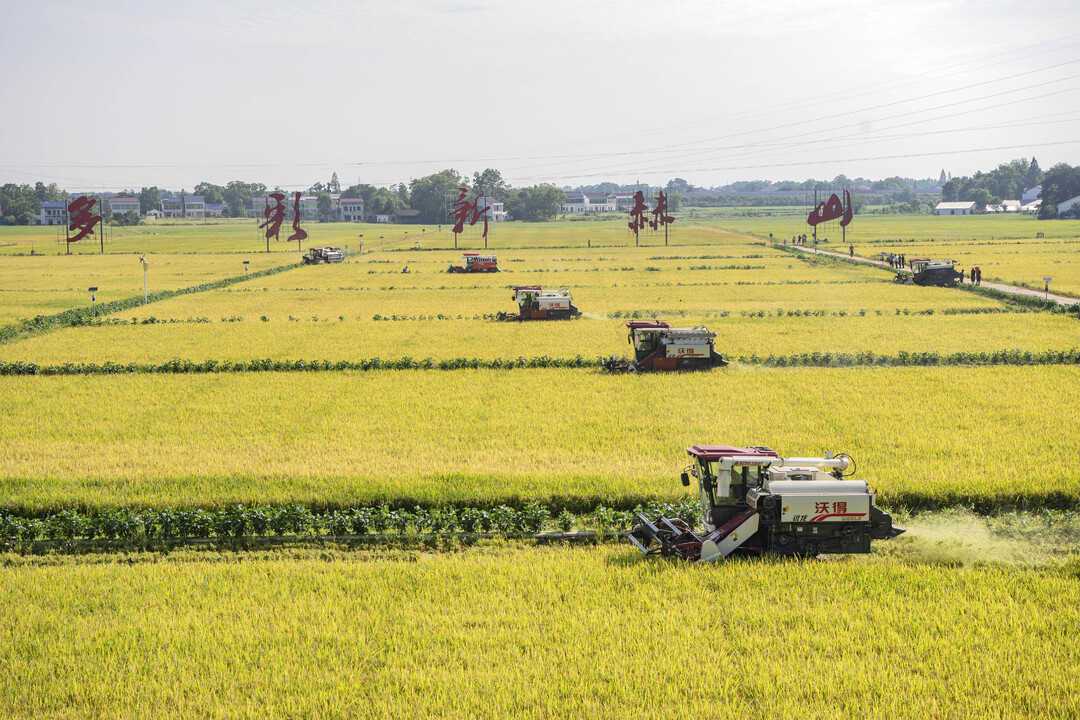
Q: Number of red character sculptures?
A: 5